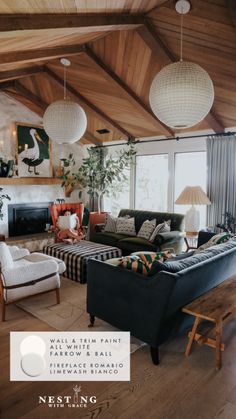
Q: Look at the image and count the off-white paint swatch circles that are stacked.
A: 2